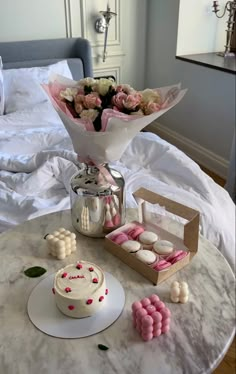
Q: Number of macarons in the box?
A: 8